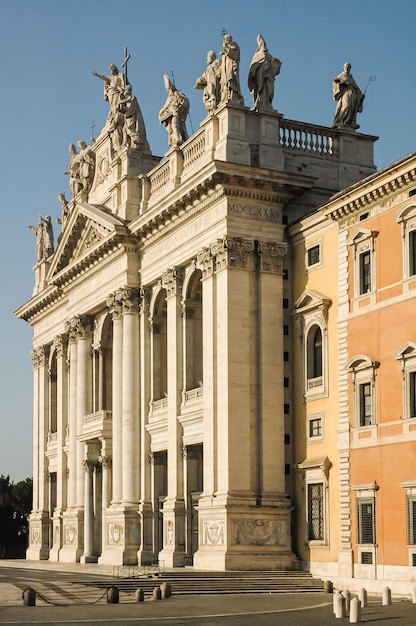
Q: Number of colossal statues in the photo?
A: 12